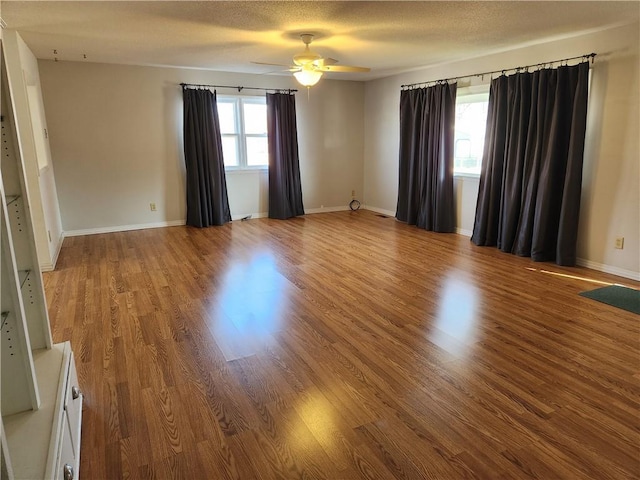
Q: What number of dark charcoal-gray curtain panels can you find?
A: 4